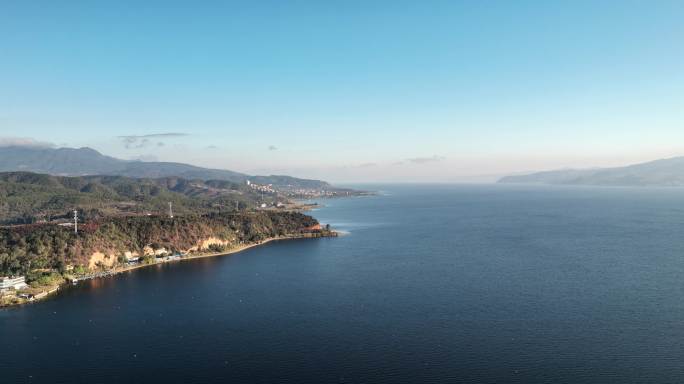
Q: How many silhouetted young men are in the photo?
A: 0